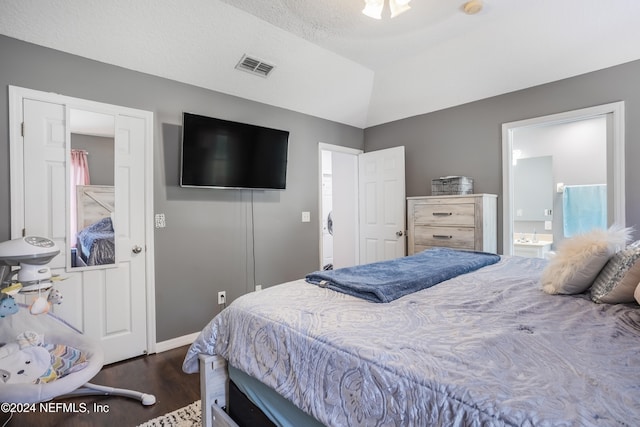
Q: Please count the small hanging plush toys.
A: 3